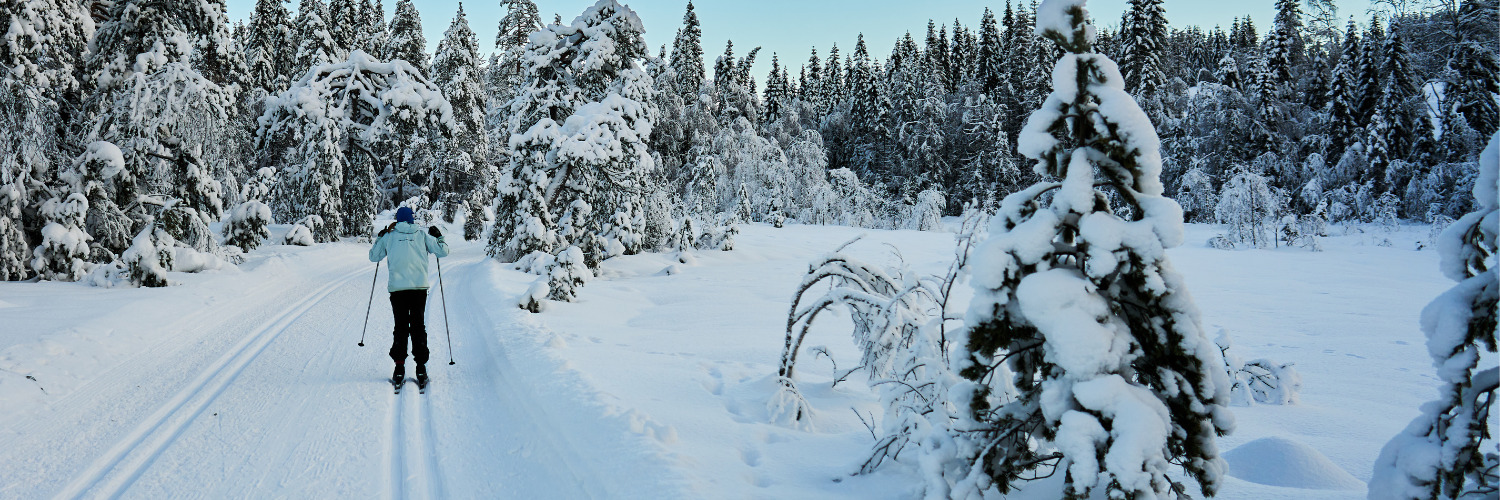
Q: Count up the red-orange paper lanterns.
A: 0